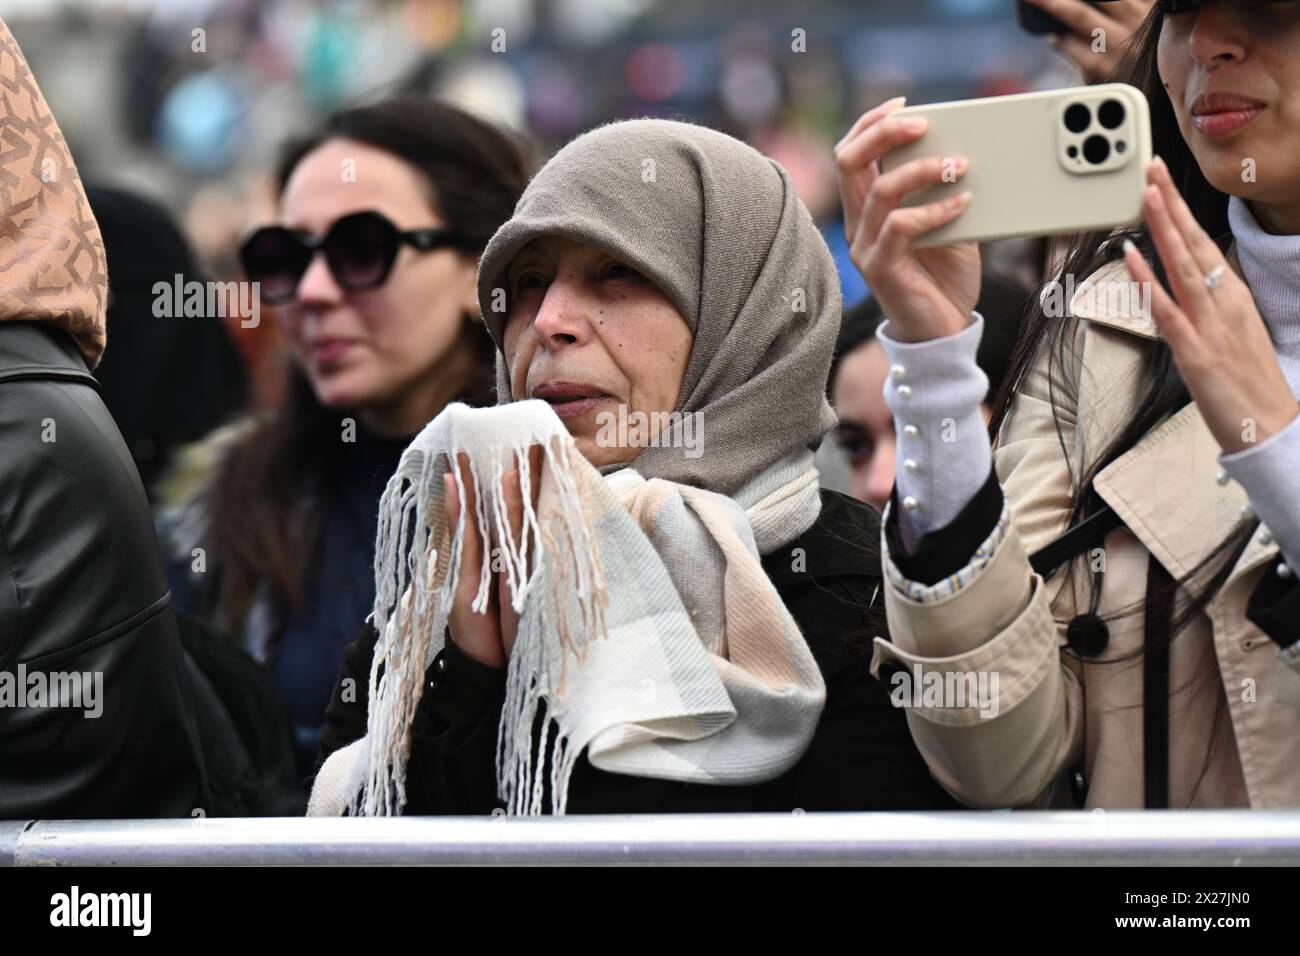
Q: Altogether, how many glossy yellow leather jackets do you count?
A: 0